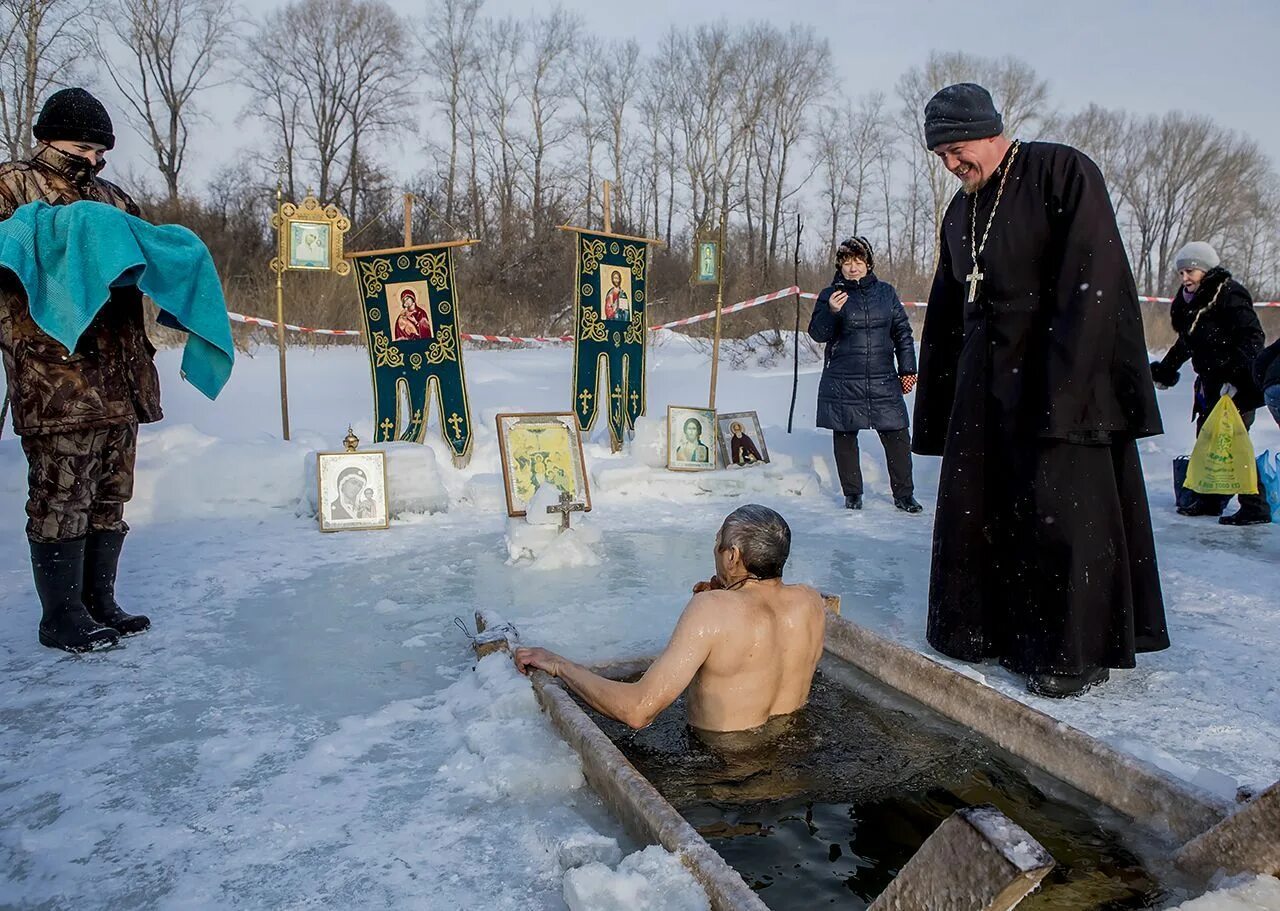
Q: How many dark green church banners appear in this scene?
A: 2